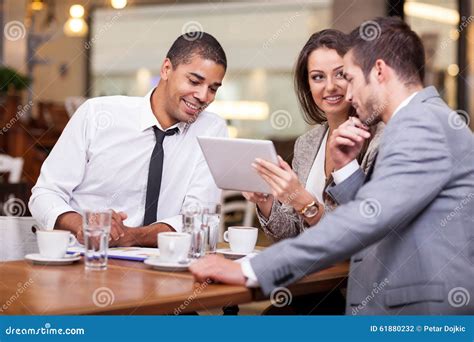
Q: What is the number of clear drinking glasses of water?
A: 3